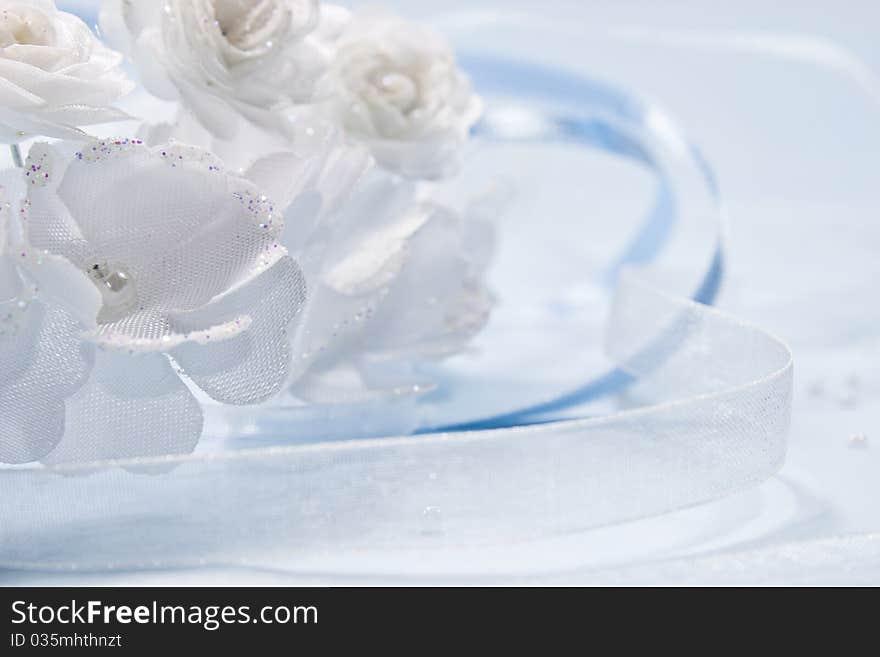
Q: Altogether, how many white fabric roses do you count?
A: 3